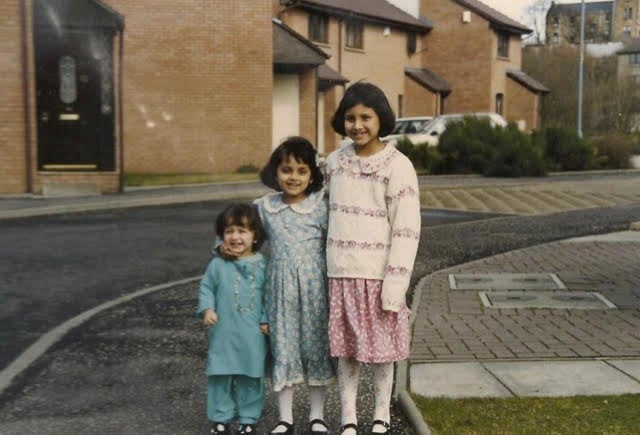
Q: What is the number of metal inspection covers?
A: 2